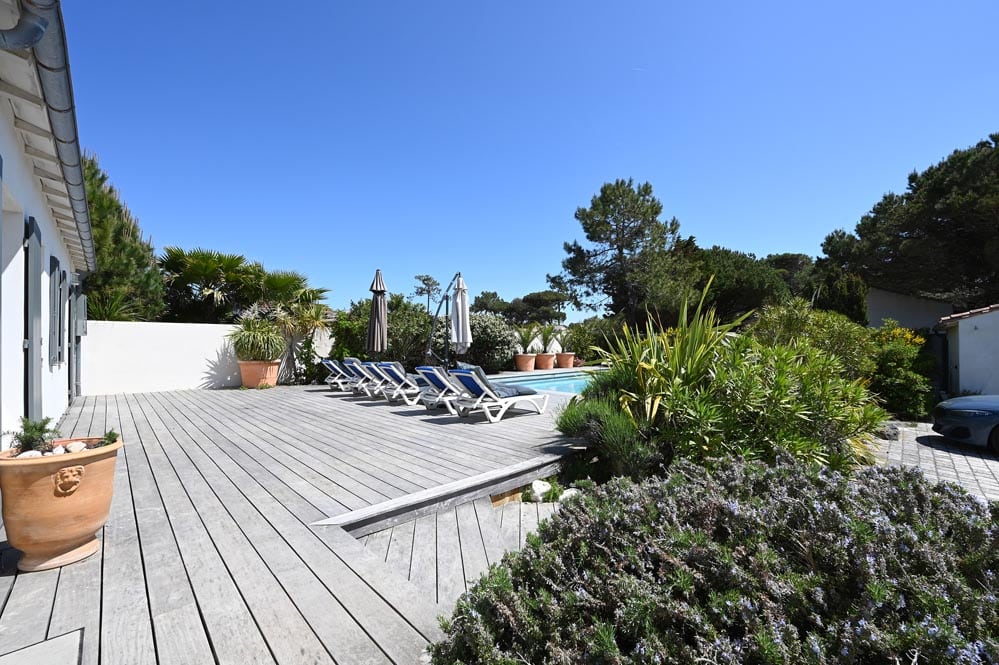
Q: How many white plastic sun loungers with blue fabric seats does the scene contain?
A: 6